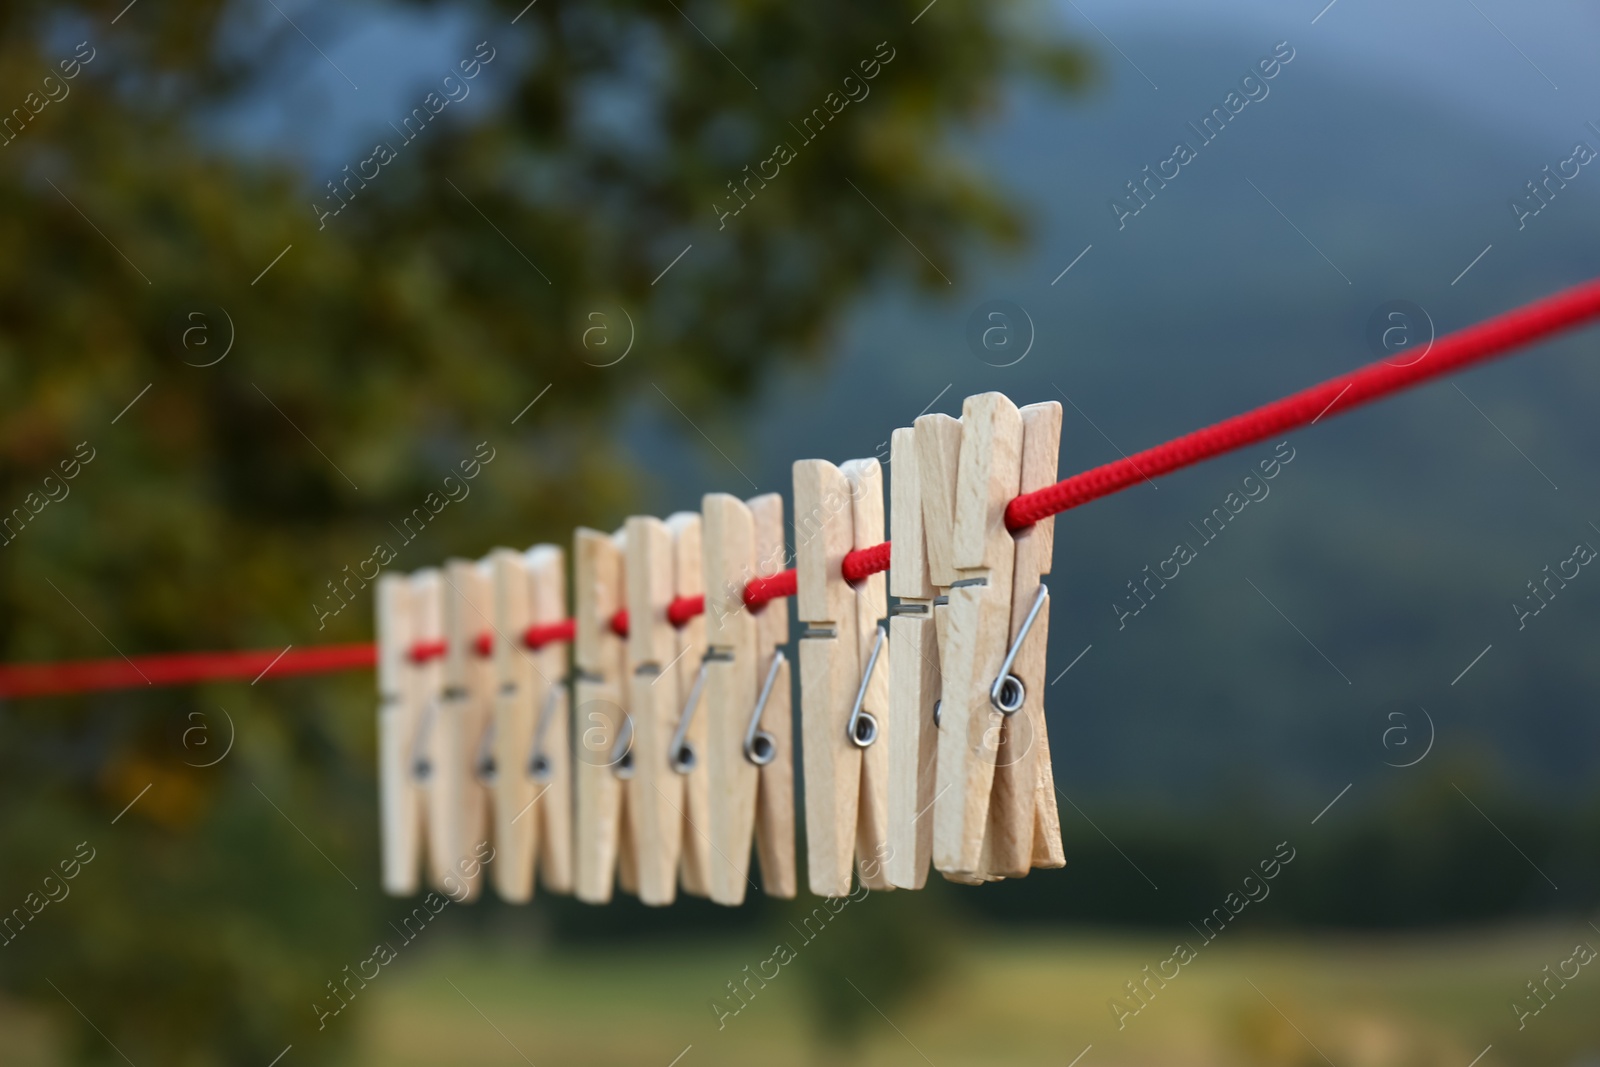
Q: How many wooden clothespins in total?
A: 10